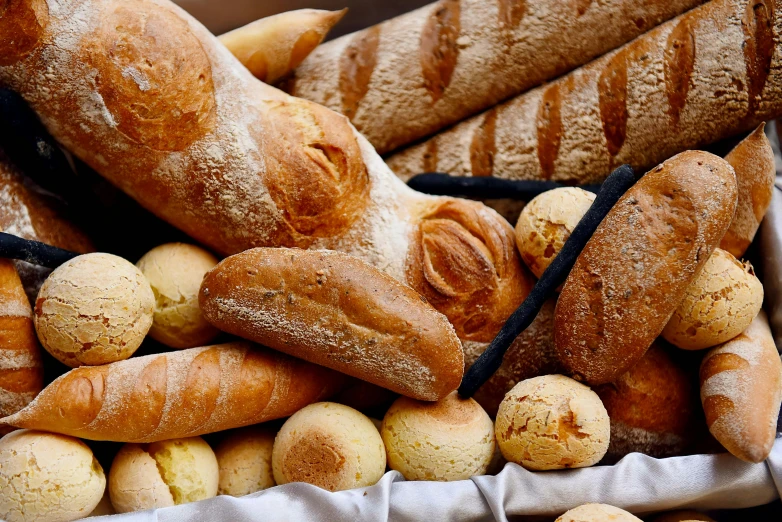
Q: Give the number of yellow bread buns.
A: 11